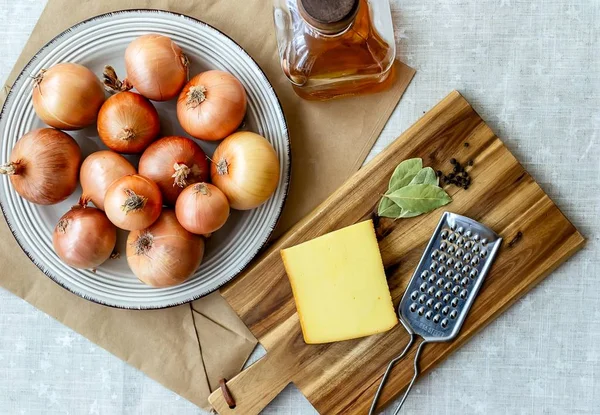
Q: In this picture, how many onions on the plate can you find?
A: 12